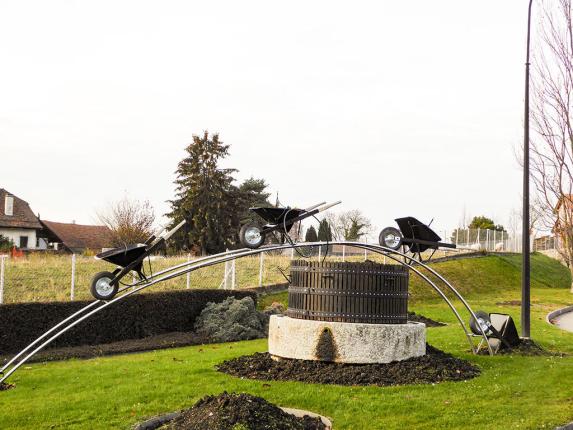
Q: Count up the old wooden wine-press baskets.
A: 1